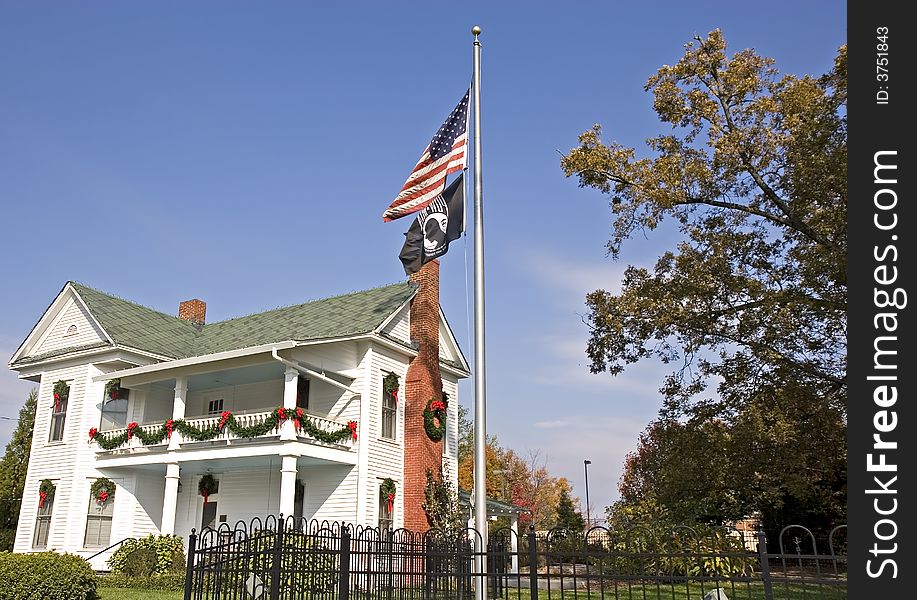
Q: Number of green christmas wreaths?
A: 8